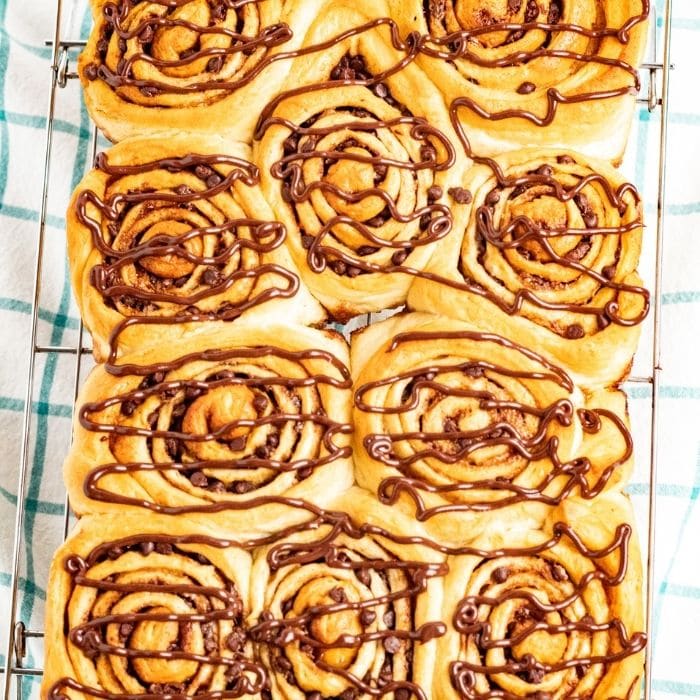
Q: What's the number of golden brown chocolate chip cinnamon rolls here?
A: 10